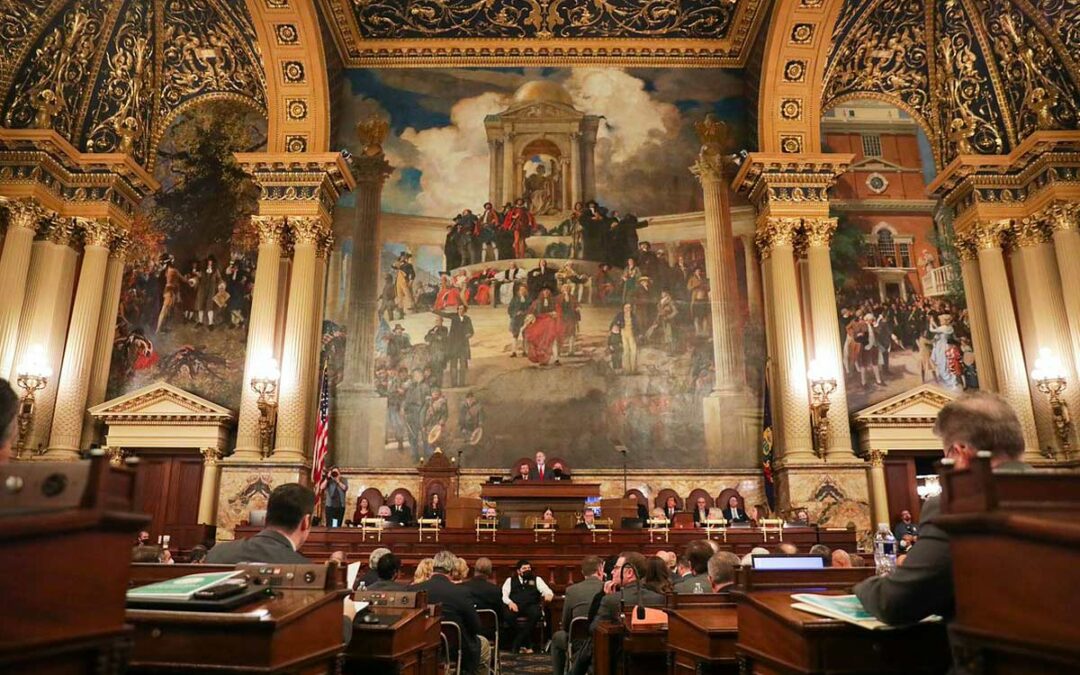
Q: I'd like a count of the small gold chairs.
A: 8